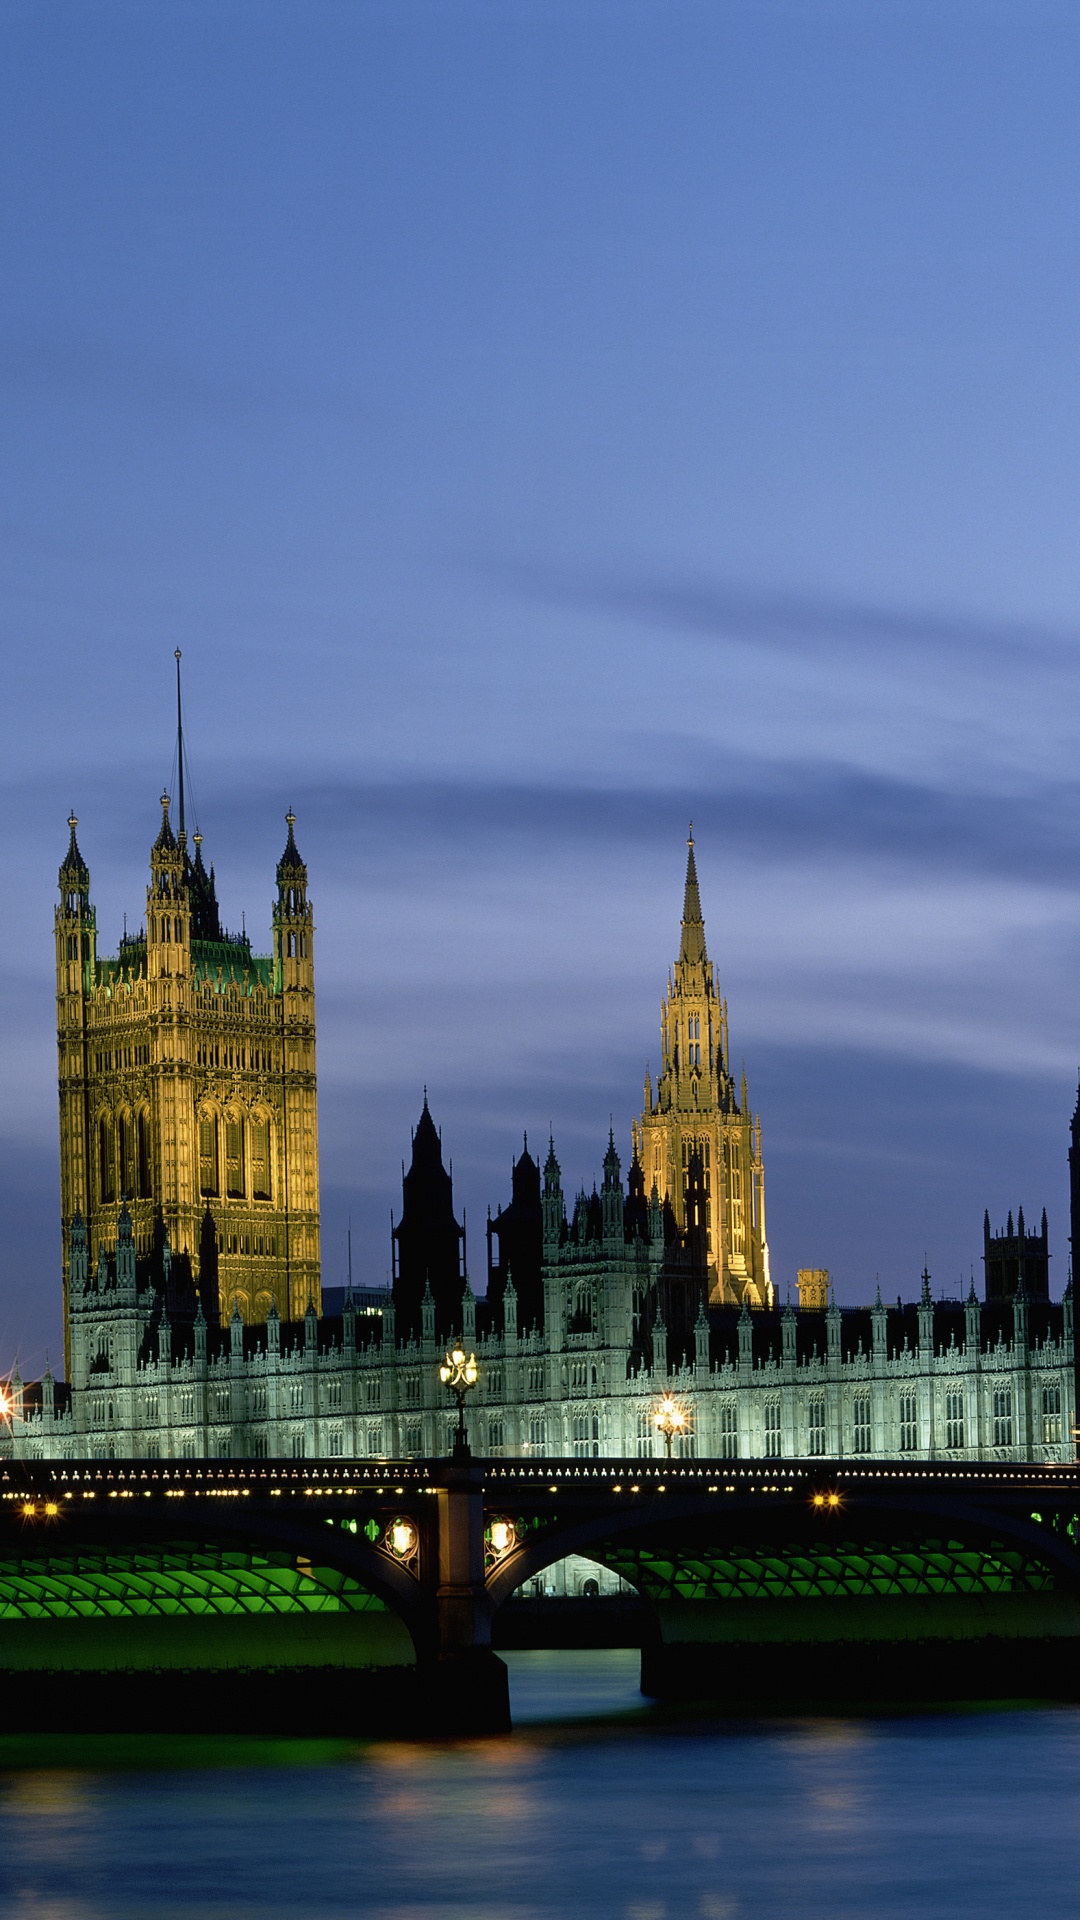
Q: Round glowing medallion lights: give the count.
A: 2